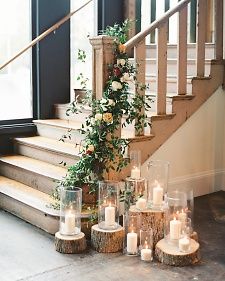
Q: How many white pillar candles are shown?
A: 10